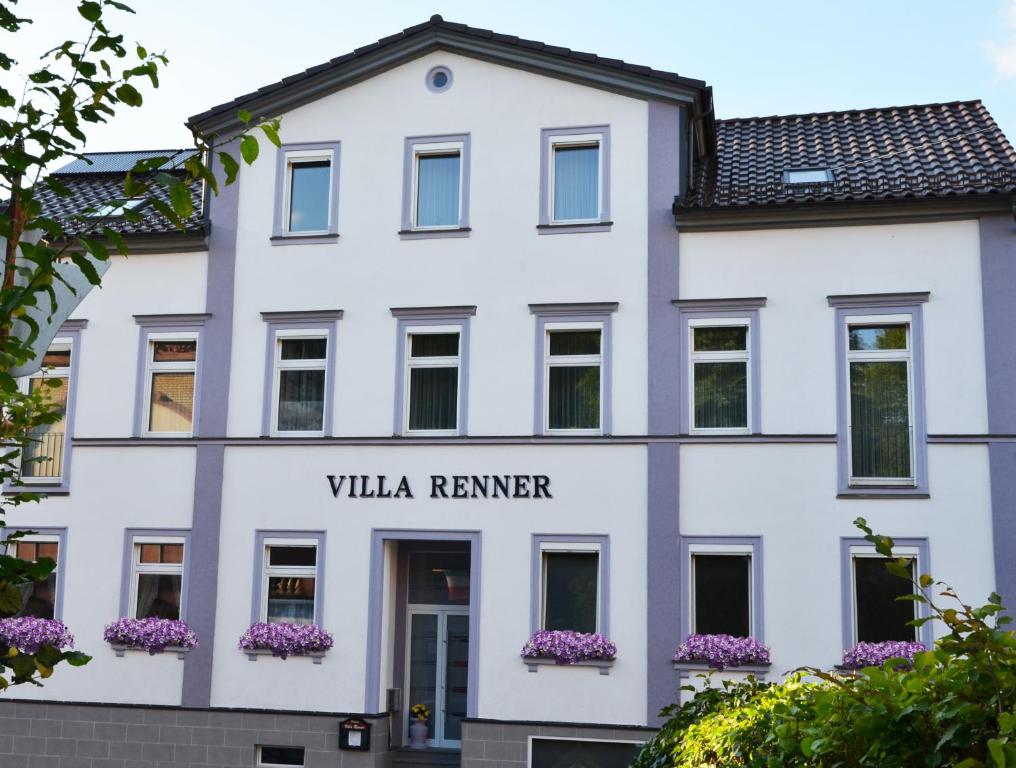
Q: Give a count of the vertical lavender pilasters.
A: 3